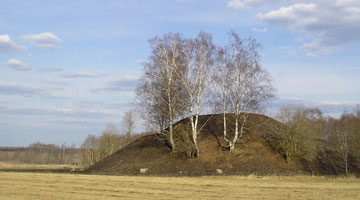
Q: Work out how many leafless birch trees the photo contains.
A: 3